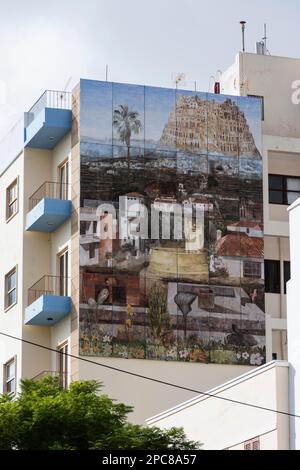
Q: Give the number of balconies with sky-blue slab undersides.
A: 3